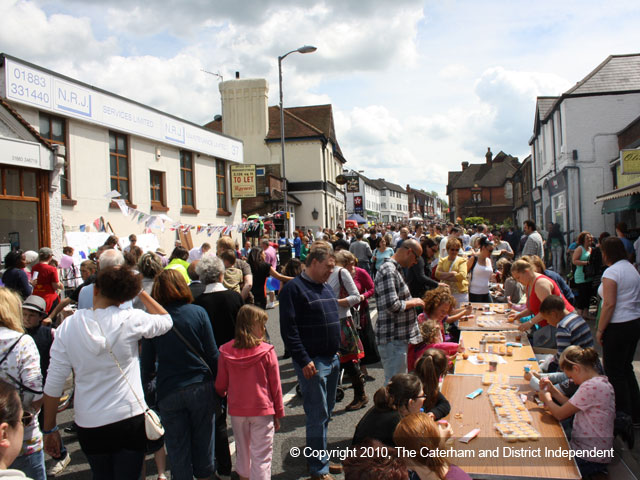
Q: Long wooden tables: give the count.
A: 3